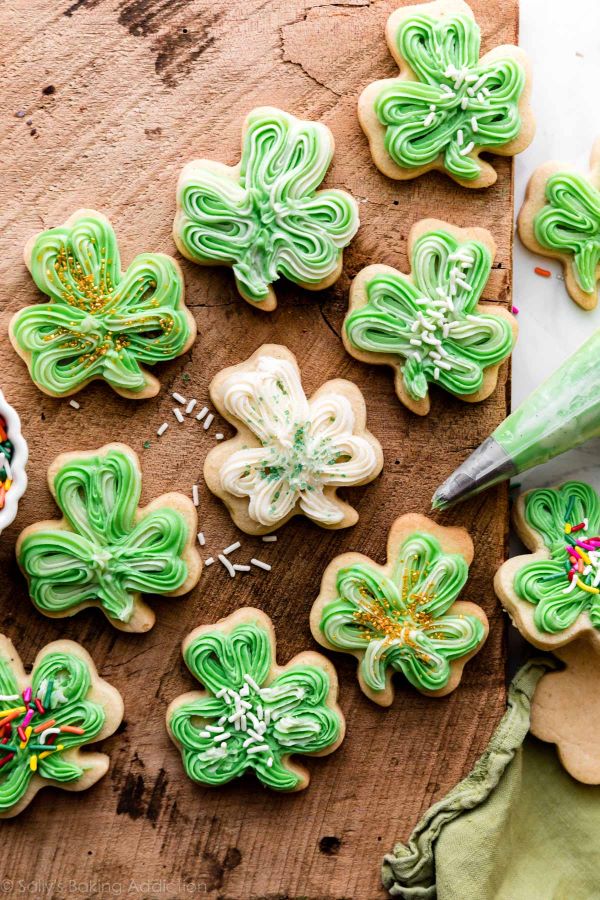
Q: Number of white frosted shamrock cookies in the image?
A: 1